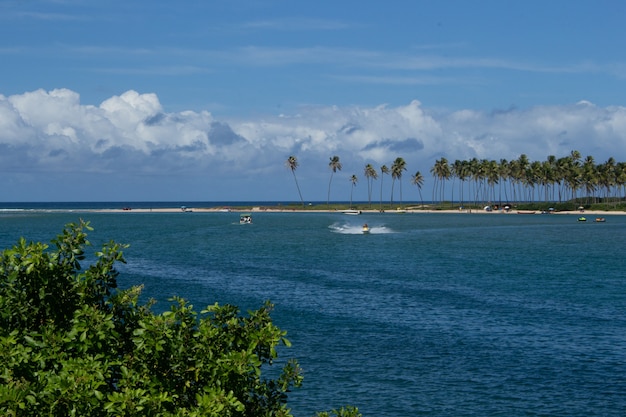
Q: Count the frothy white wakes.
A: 1